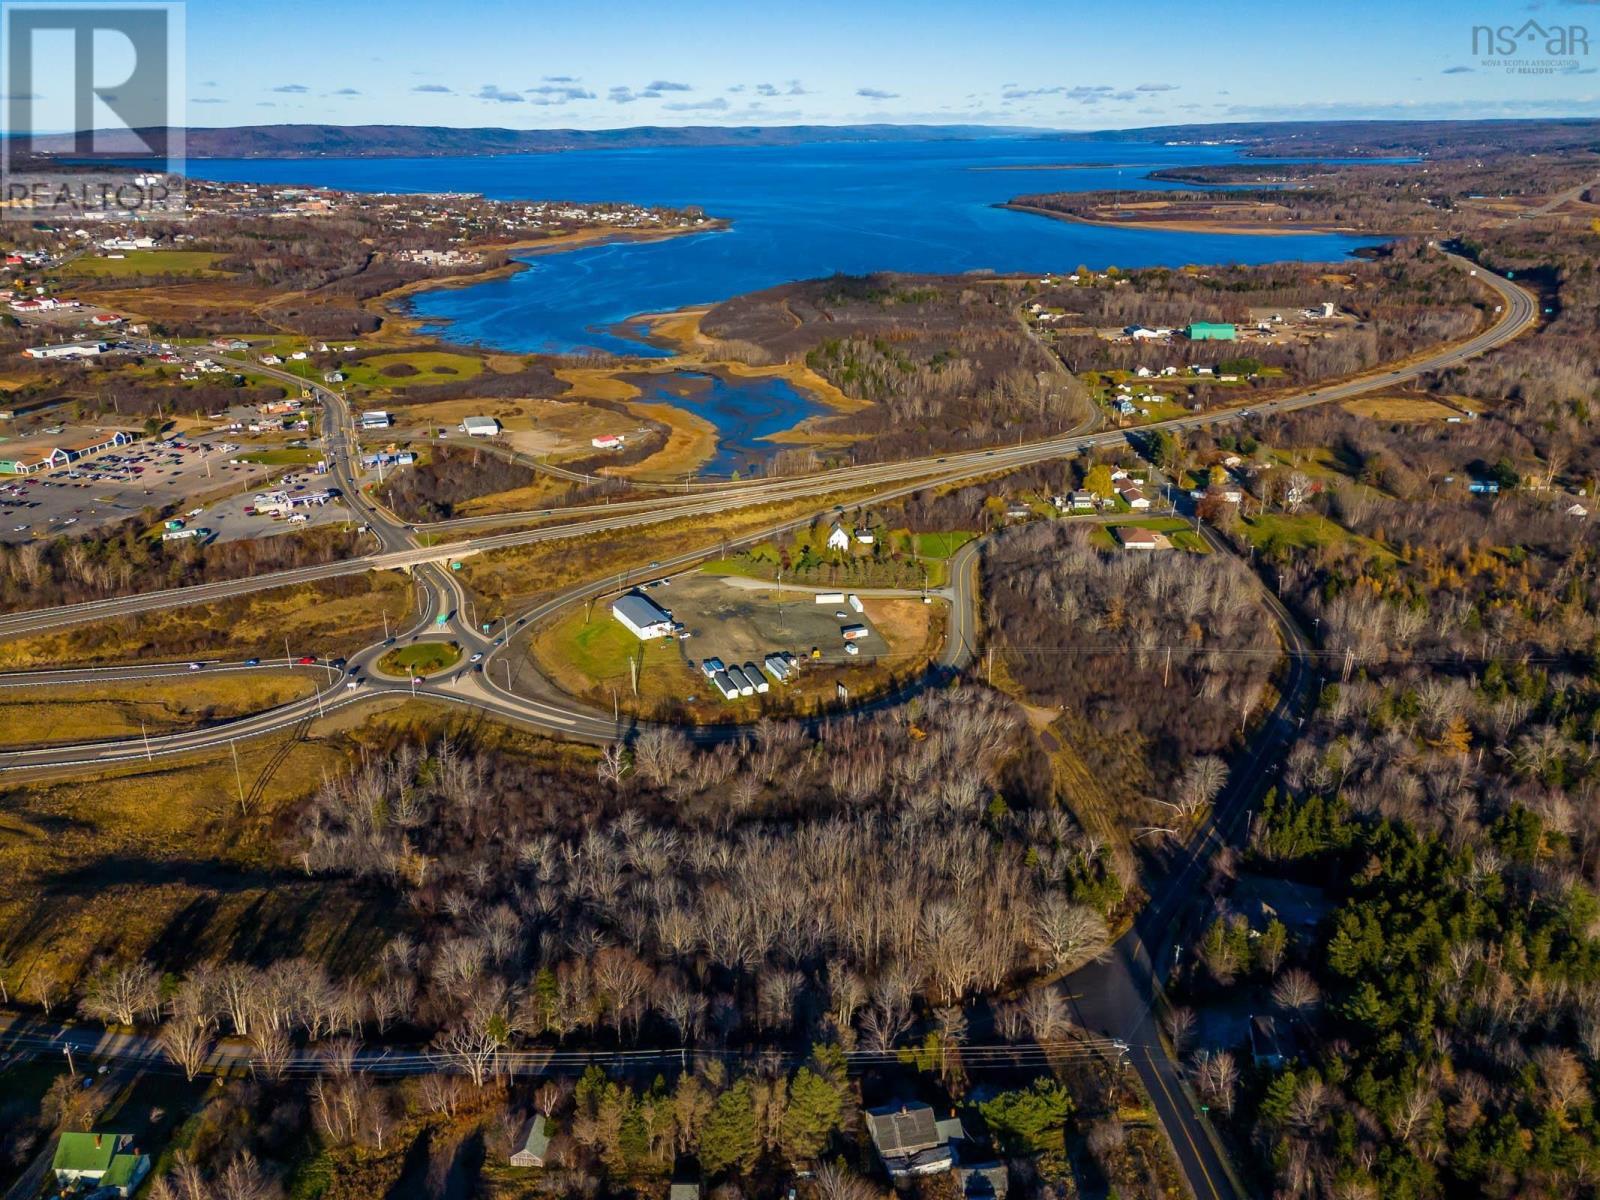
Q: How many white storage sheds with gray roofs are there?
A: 3